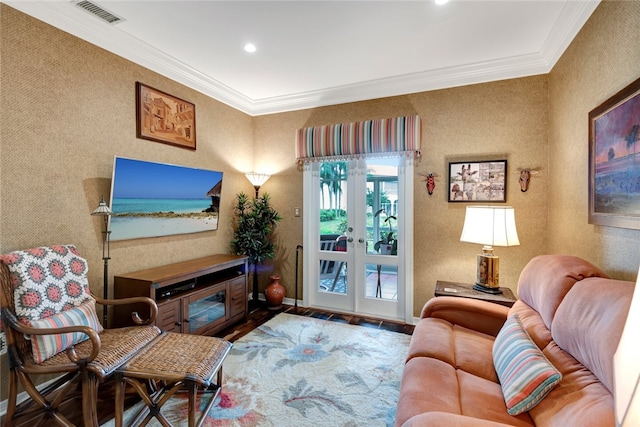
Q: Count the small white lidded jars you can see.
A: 0